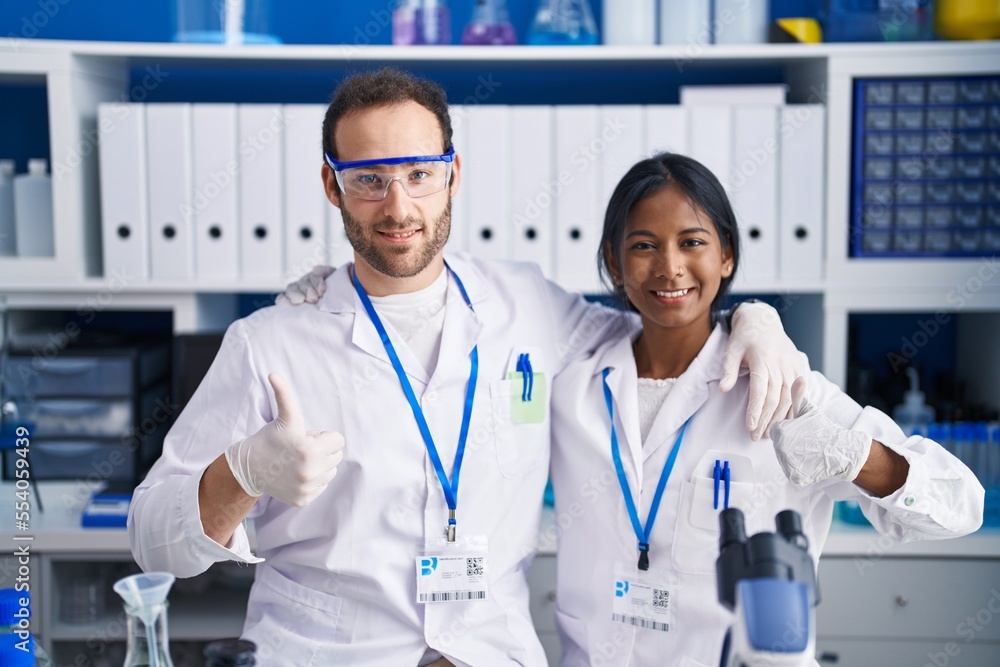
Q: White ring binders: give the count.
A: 15